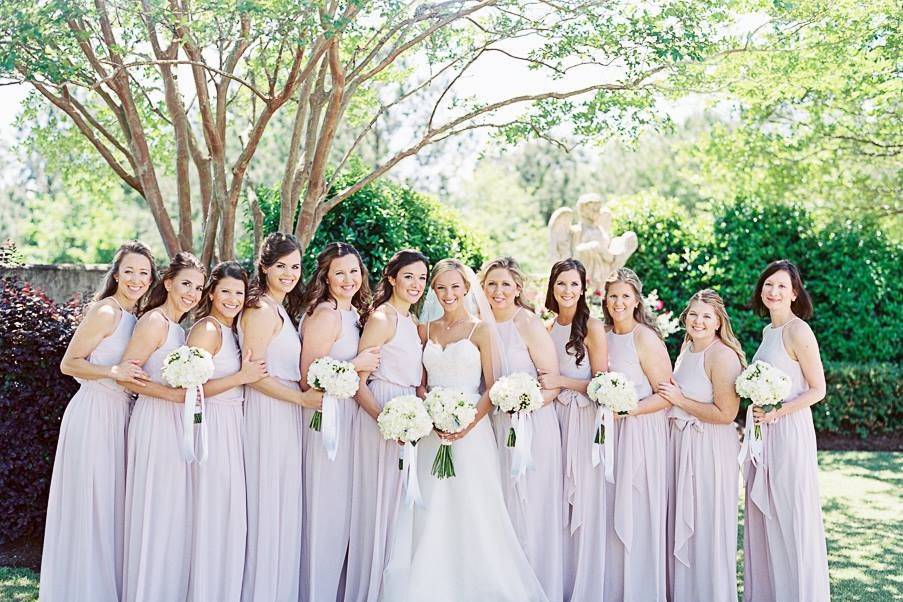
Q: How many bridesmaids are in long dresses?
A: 11